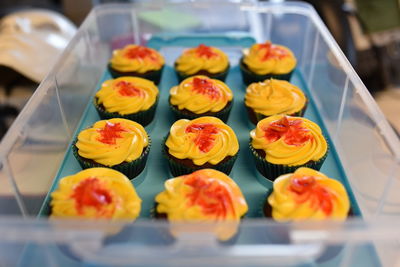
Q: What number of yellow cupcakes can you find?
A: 12